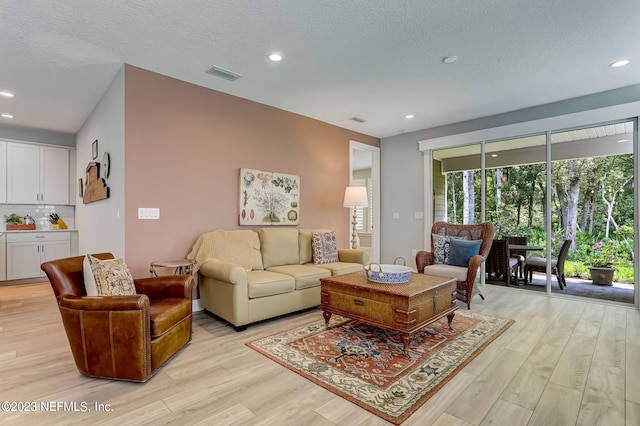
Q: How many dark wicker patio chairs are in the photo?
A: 3